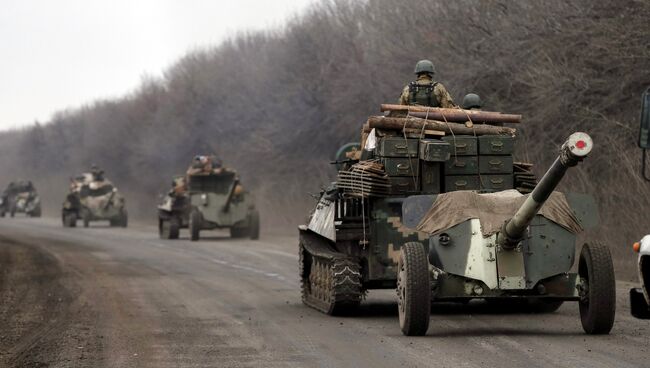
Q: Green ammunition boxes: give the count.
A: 11